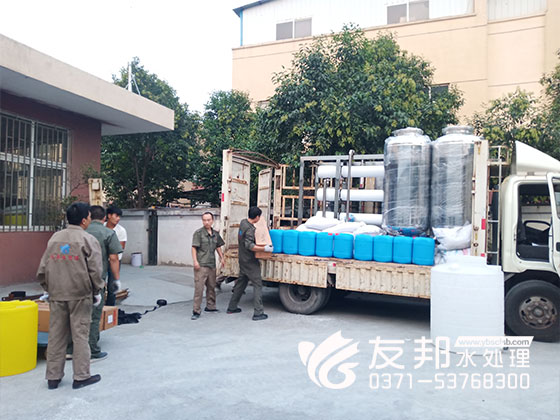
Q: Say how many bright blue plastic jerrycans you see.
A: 9